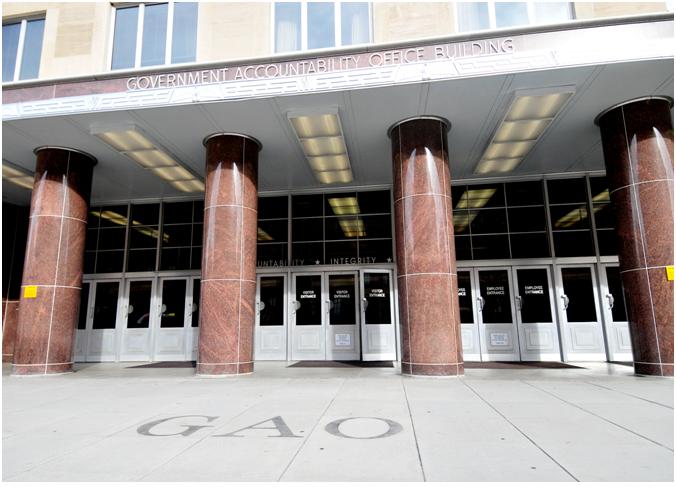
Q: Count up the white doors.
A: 14